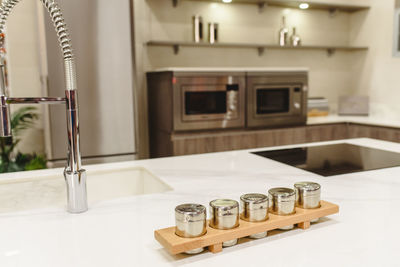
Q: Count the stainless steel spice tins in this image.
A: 5